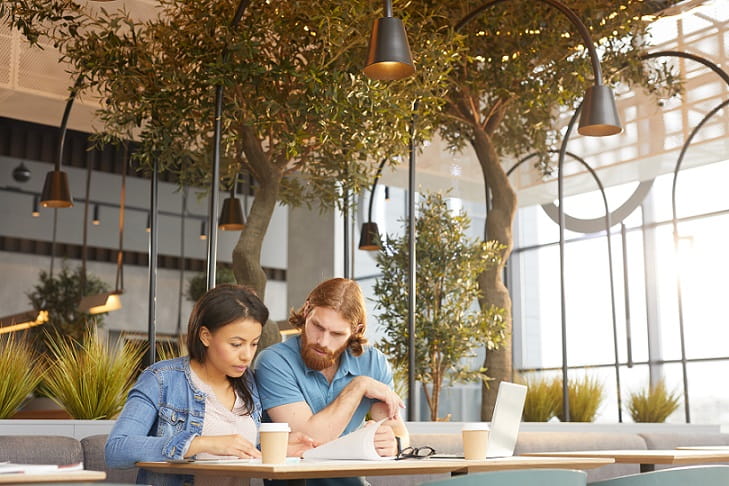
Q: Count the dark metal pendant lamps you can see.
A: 5